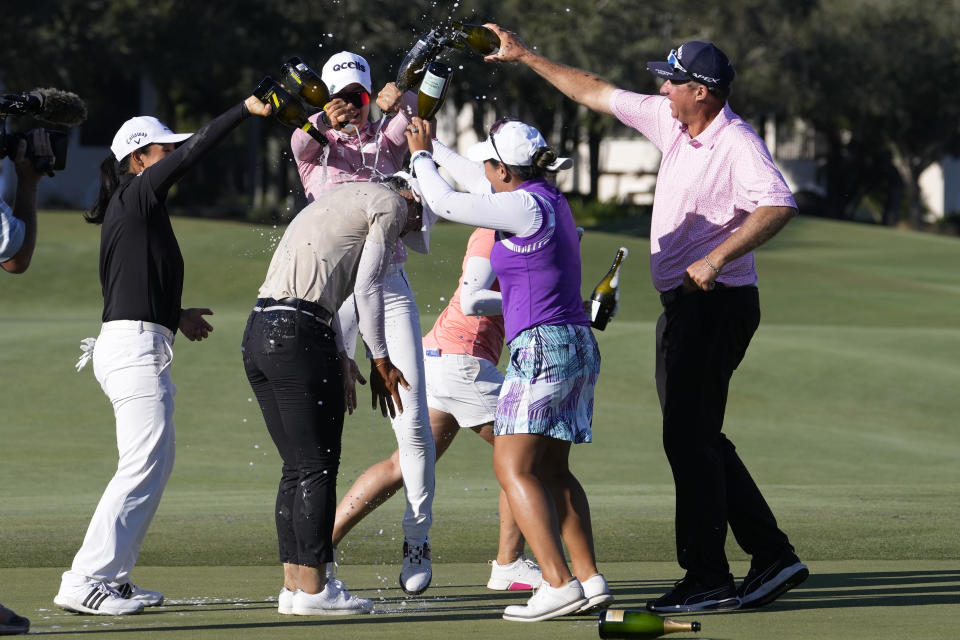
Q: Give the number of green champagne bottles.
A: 7